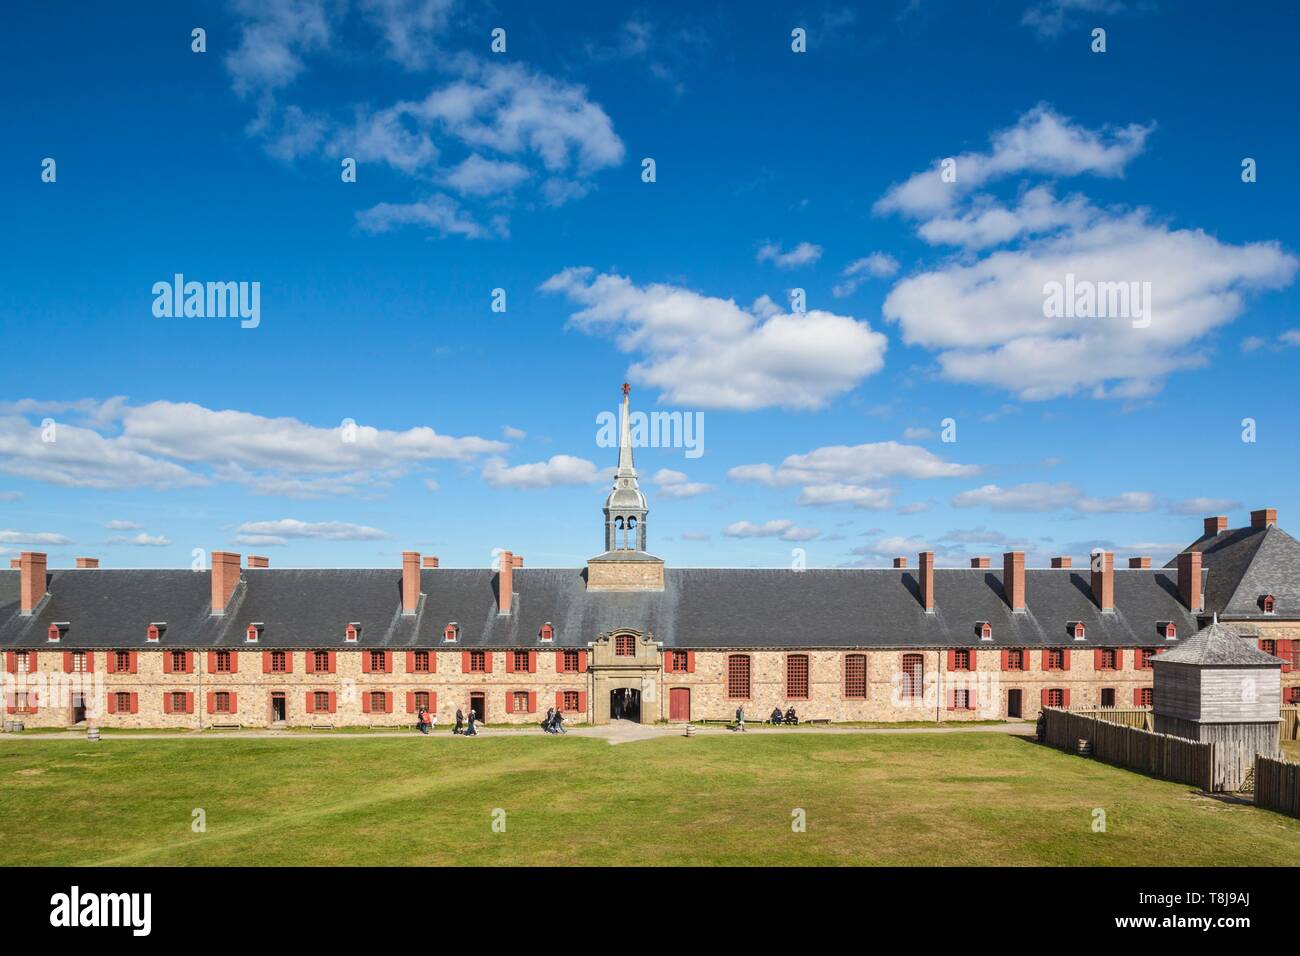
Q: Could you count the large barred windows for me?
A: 4